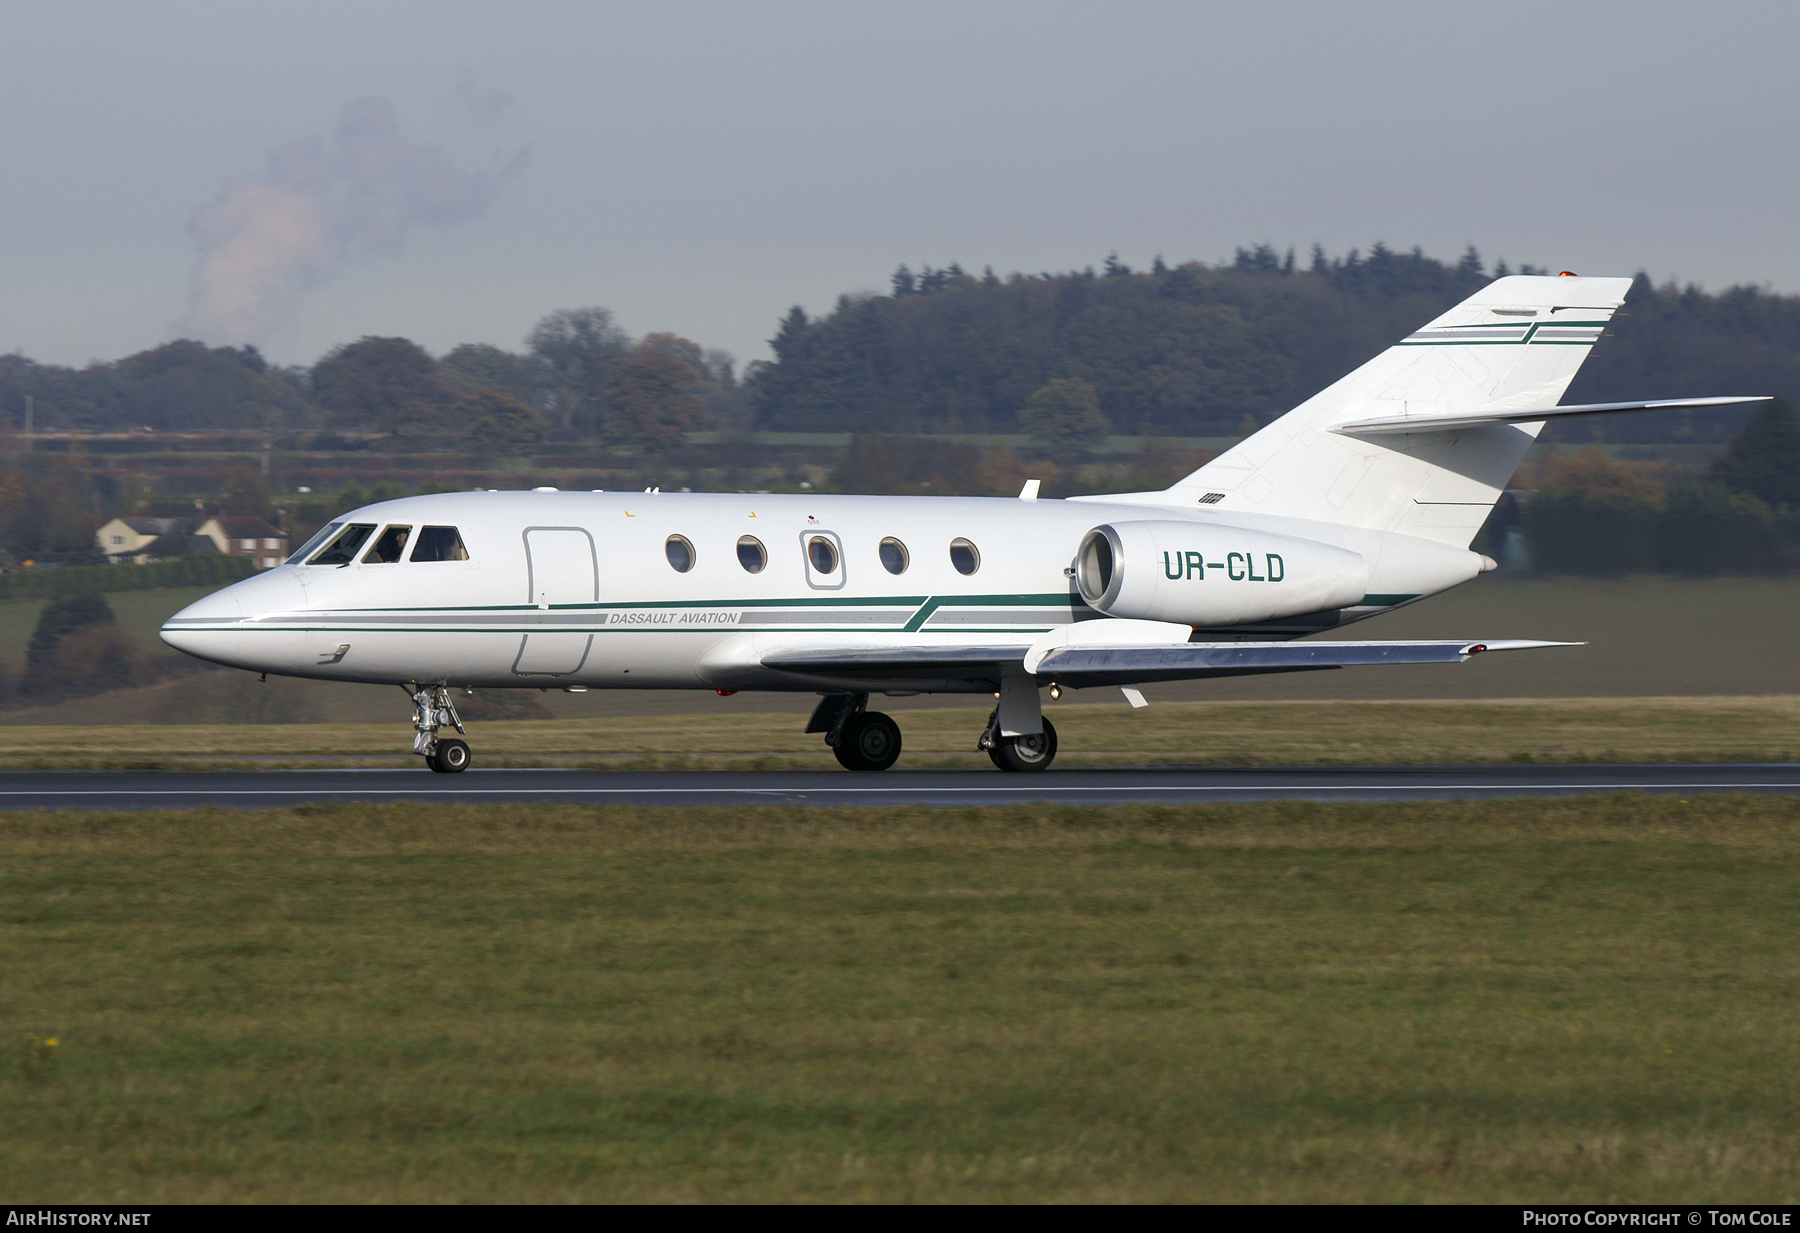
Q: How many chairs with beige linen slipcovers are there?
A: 0